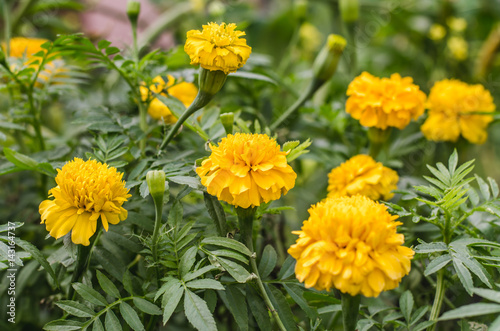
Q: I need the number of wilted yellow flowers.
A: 0